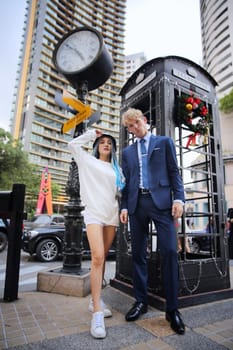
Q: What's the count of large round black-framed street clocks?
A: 1